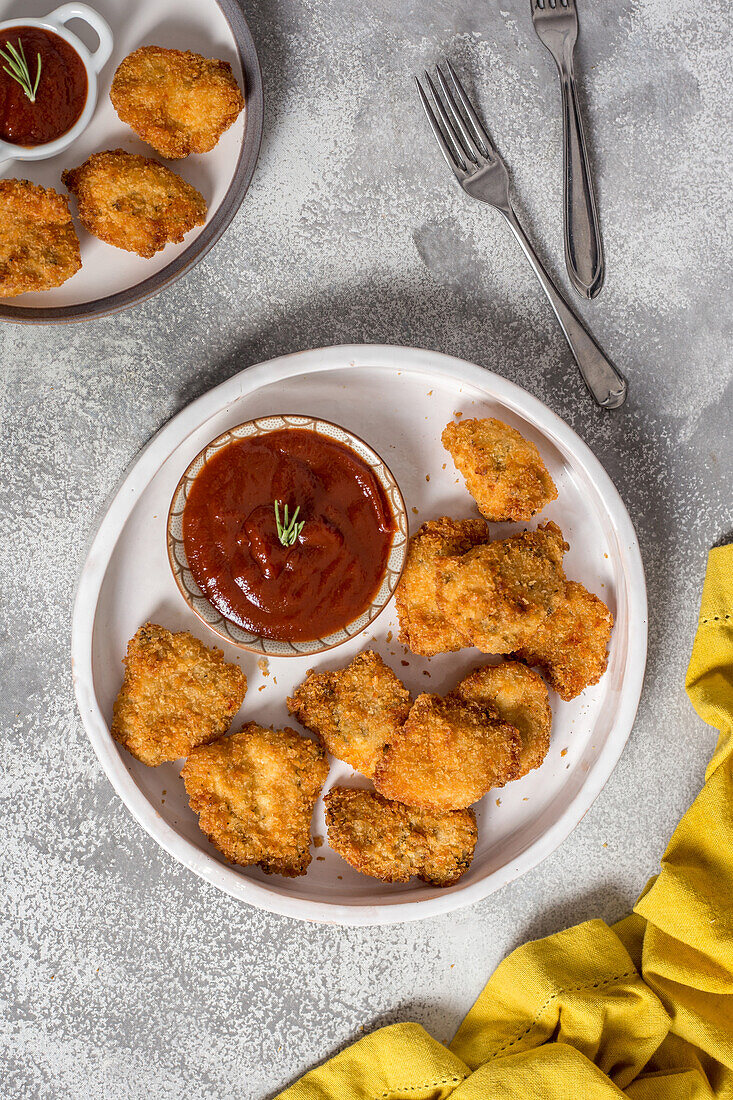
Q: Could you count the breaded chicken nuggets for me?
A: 13